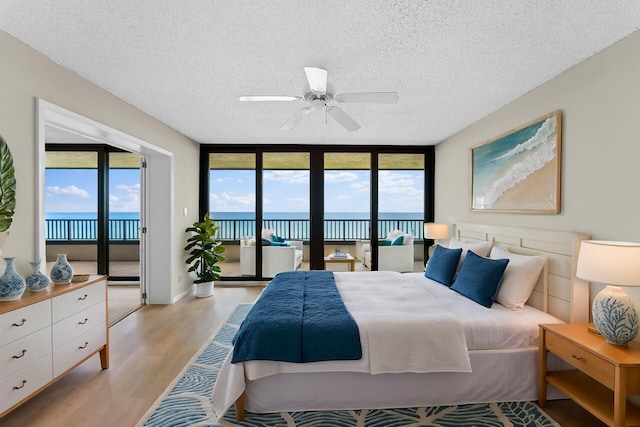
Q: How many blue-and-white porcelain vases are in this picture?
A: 3